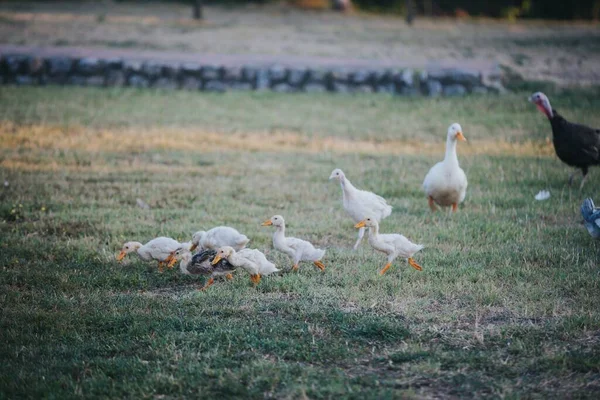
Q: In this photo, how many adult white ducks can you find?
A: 1